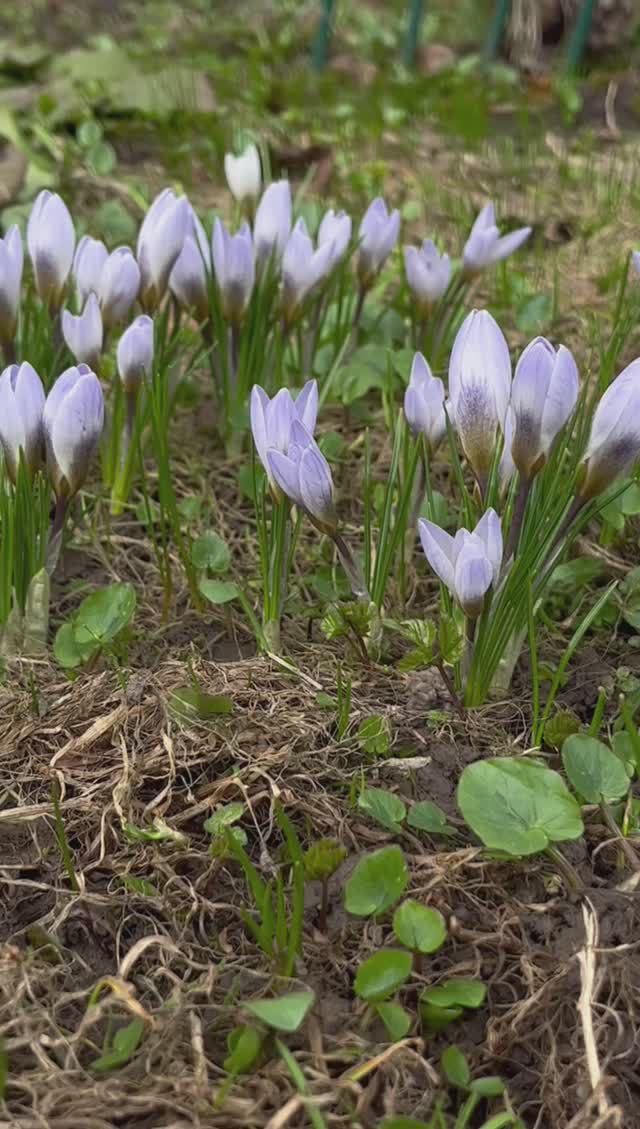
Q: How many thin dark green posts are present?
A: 4